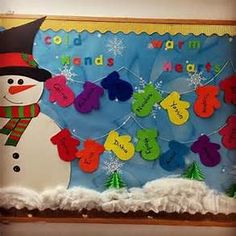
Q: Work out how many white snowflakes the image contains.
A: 5